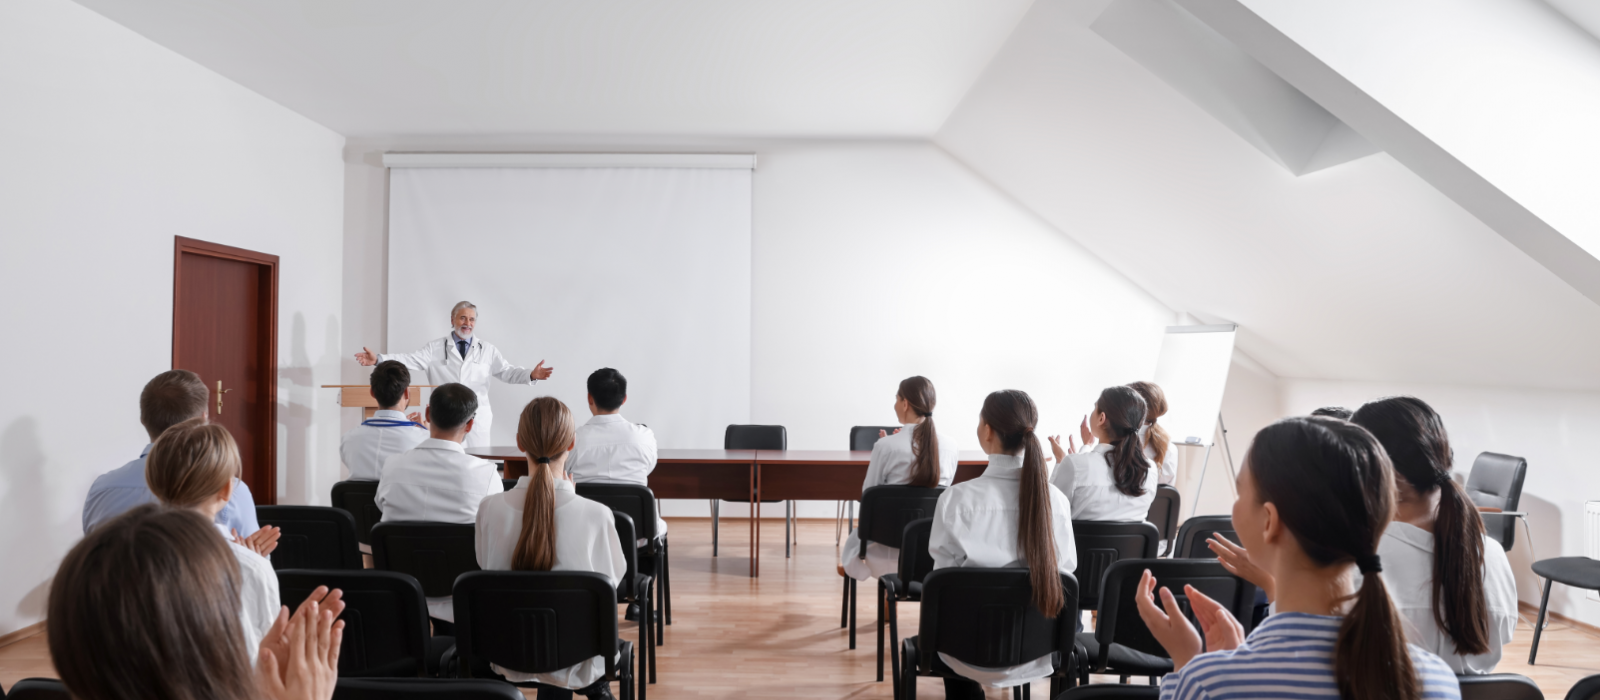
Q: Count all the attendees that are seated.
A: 14